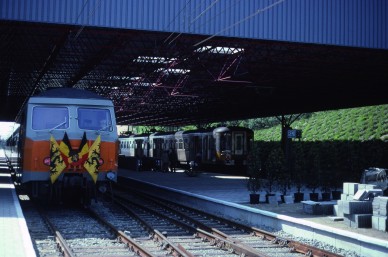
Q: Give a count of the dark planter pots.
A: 7